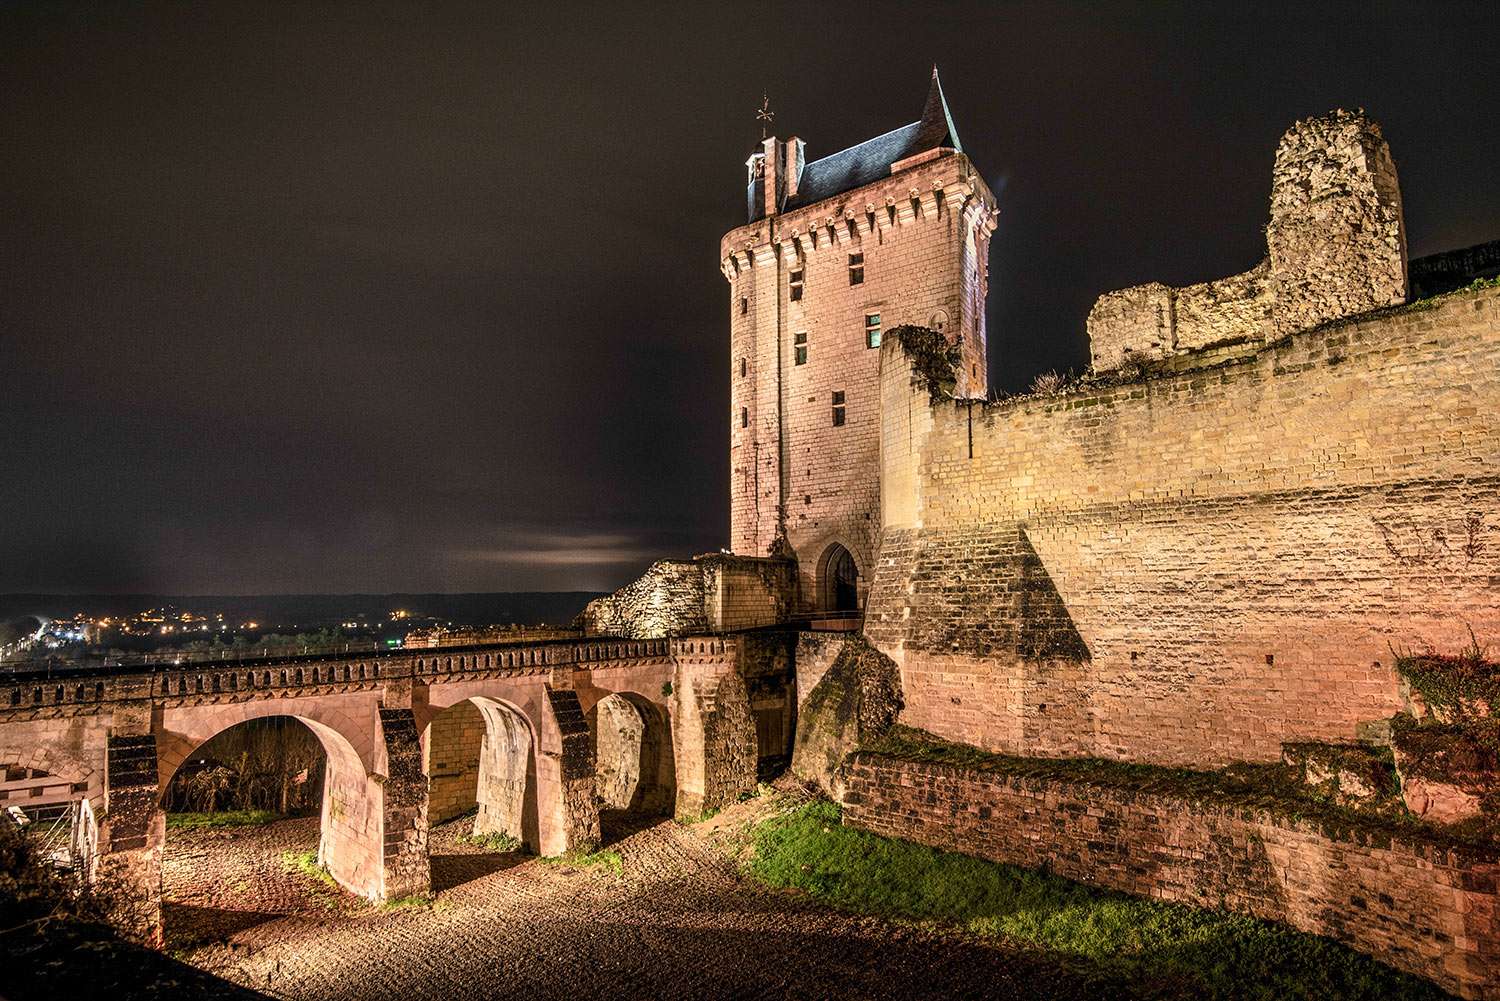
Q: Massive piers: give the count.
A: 4